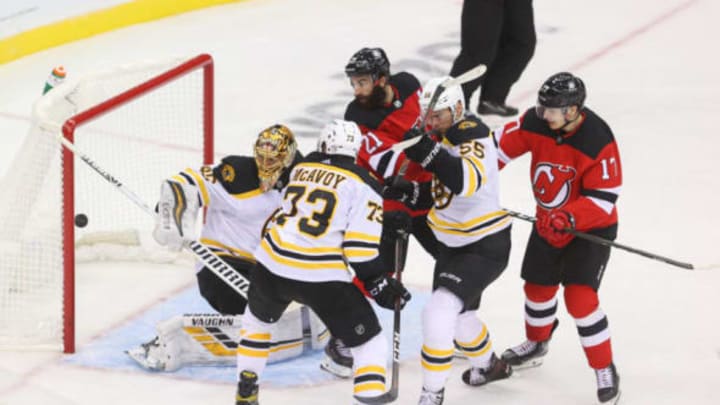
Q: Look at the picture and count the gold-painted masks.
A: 1